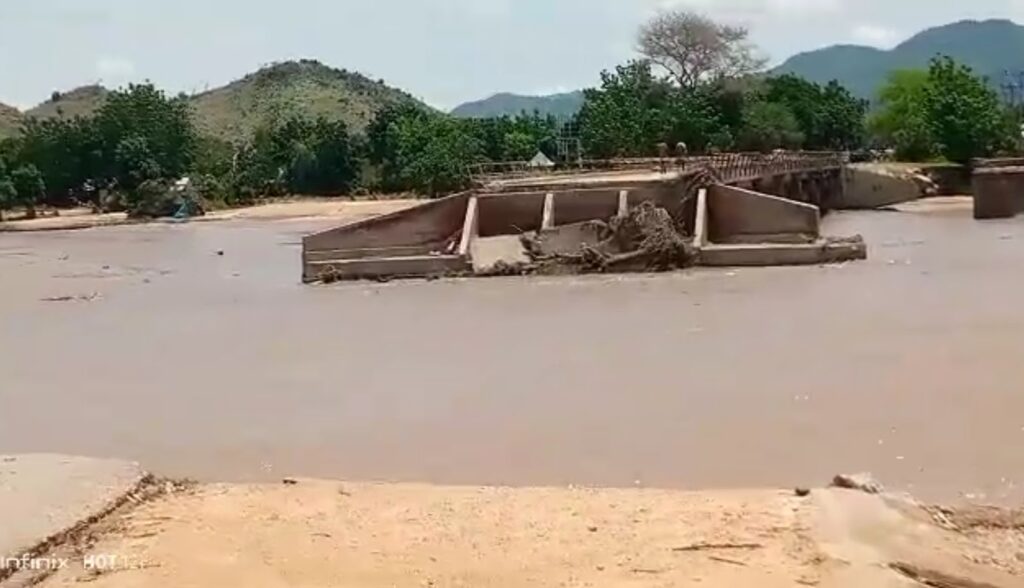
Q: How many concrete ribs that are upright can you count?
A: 4